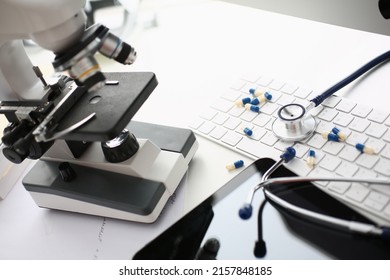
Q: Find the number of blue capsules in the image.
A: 11